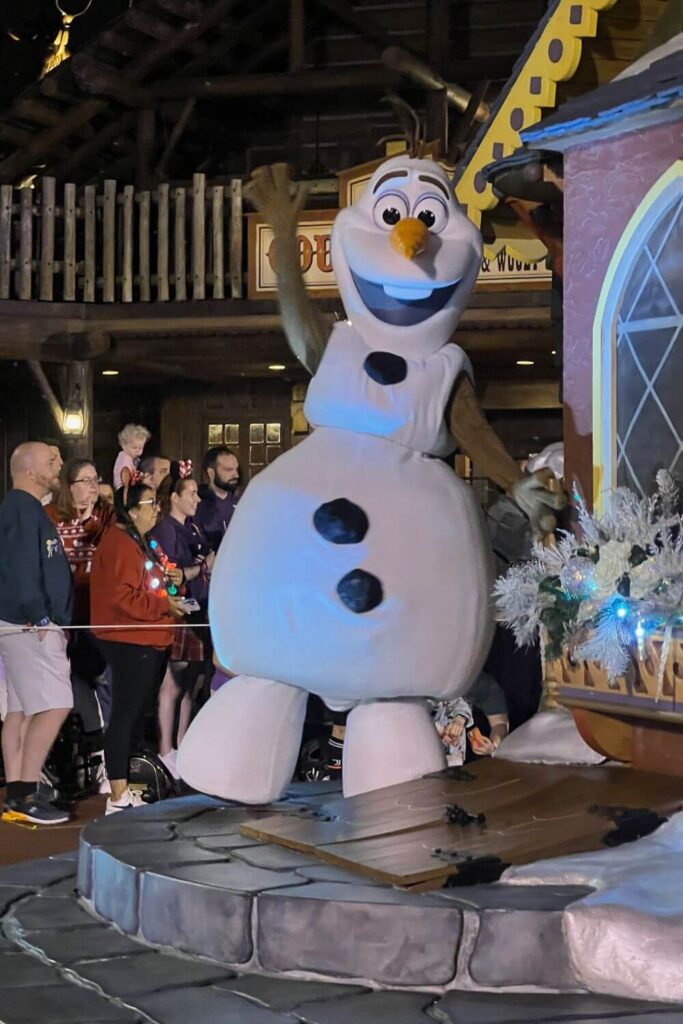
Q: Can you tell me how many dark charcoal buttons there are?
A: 3